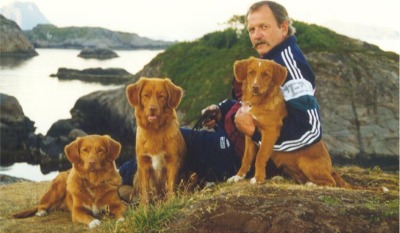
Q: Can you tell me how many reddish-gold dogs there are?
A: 3